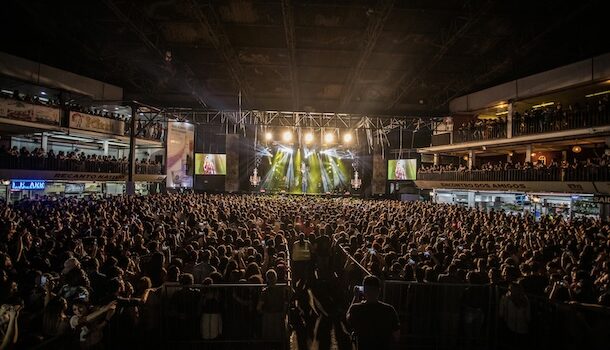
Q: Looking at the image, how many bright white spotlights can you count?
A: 5